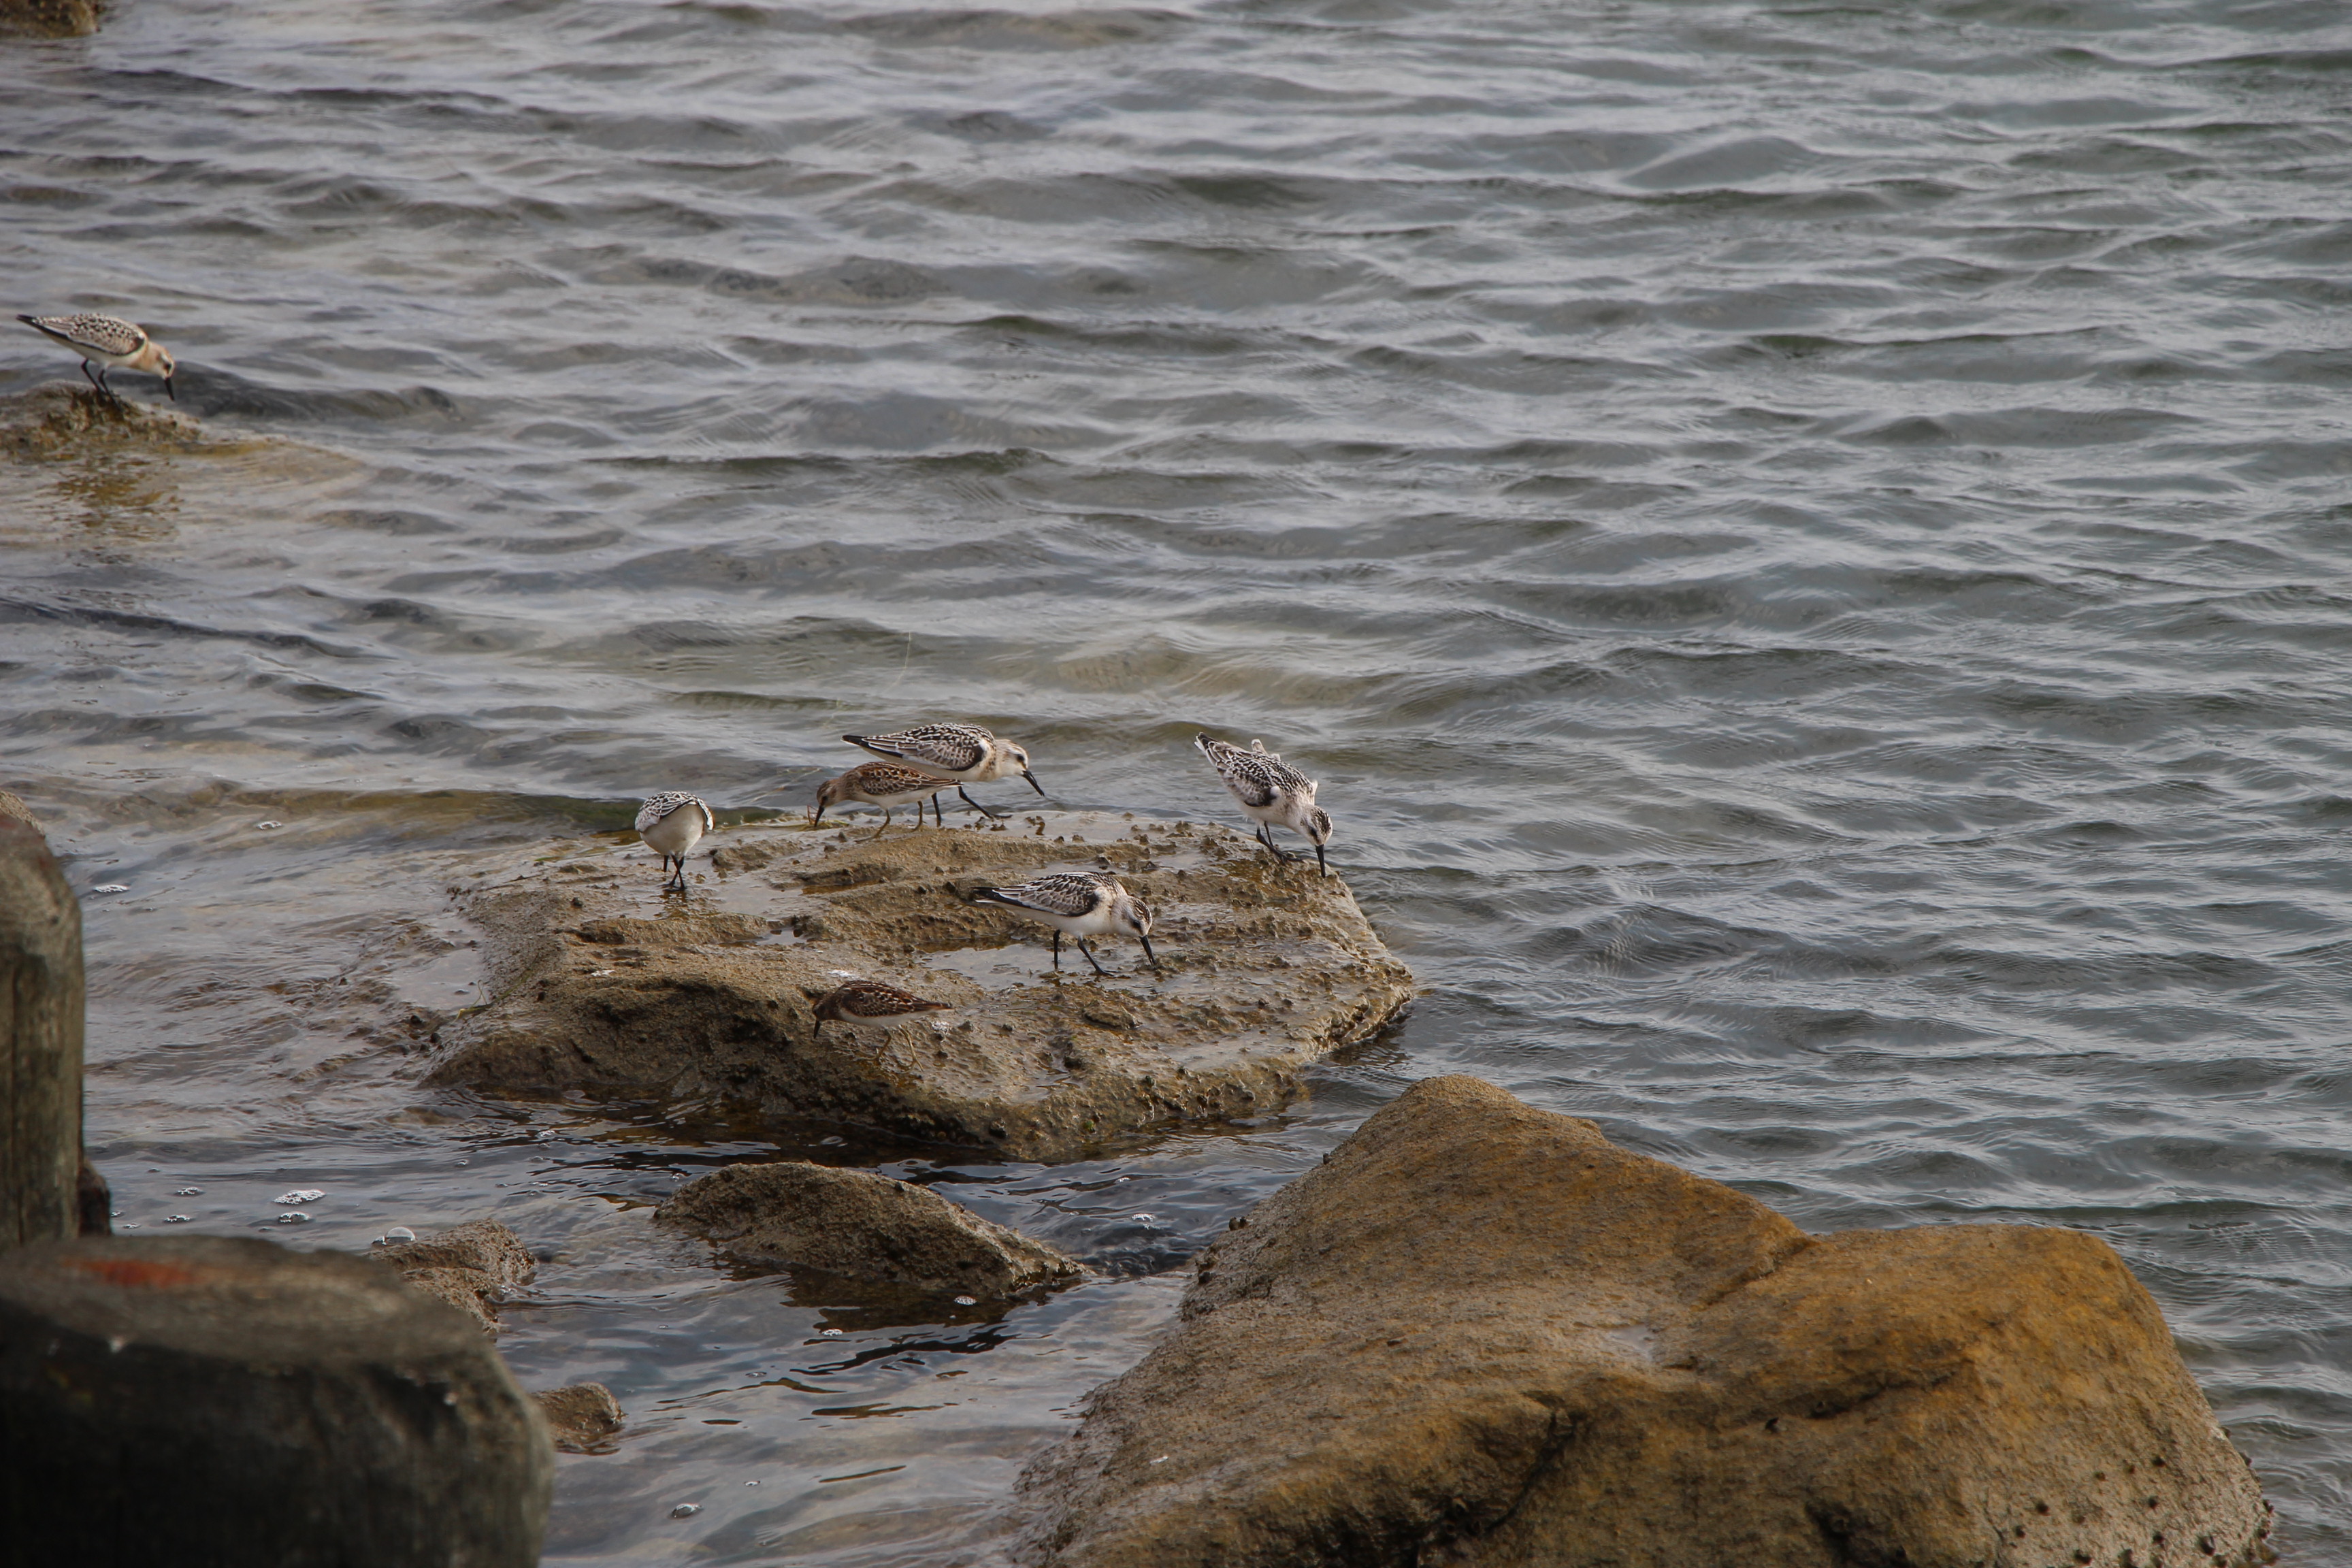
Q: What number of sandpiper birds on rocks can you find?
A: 7